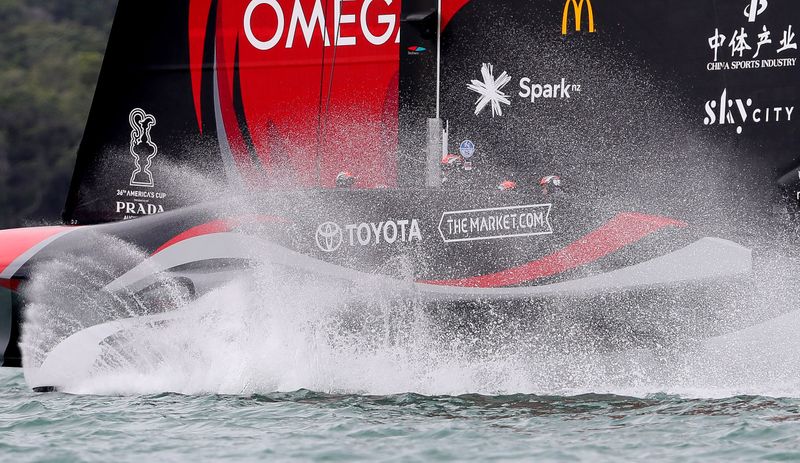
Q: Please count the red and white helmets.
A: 4